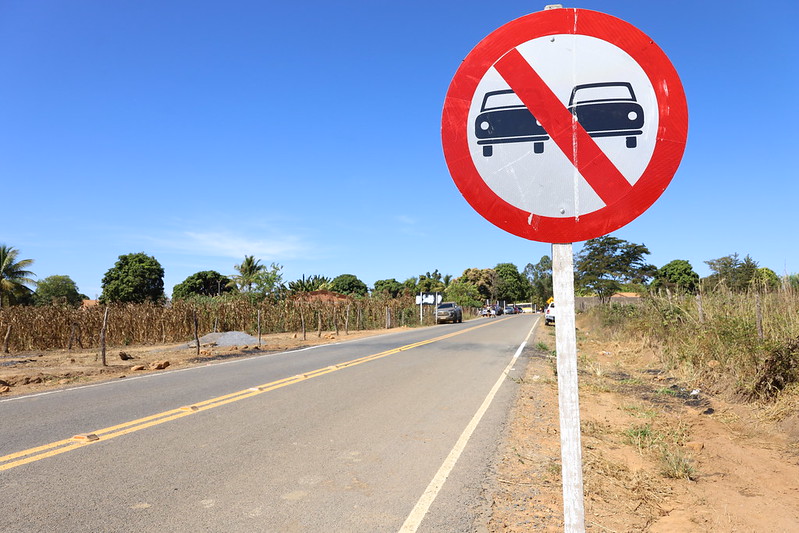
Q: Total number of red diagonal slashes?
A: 1